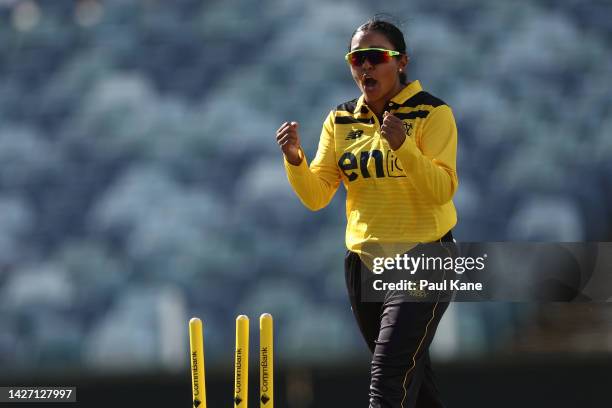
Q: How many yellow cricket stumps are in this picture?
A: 3